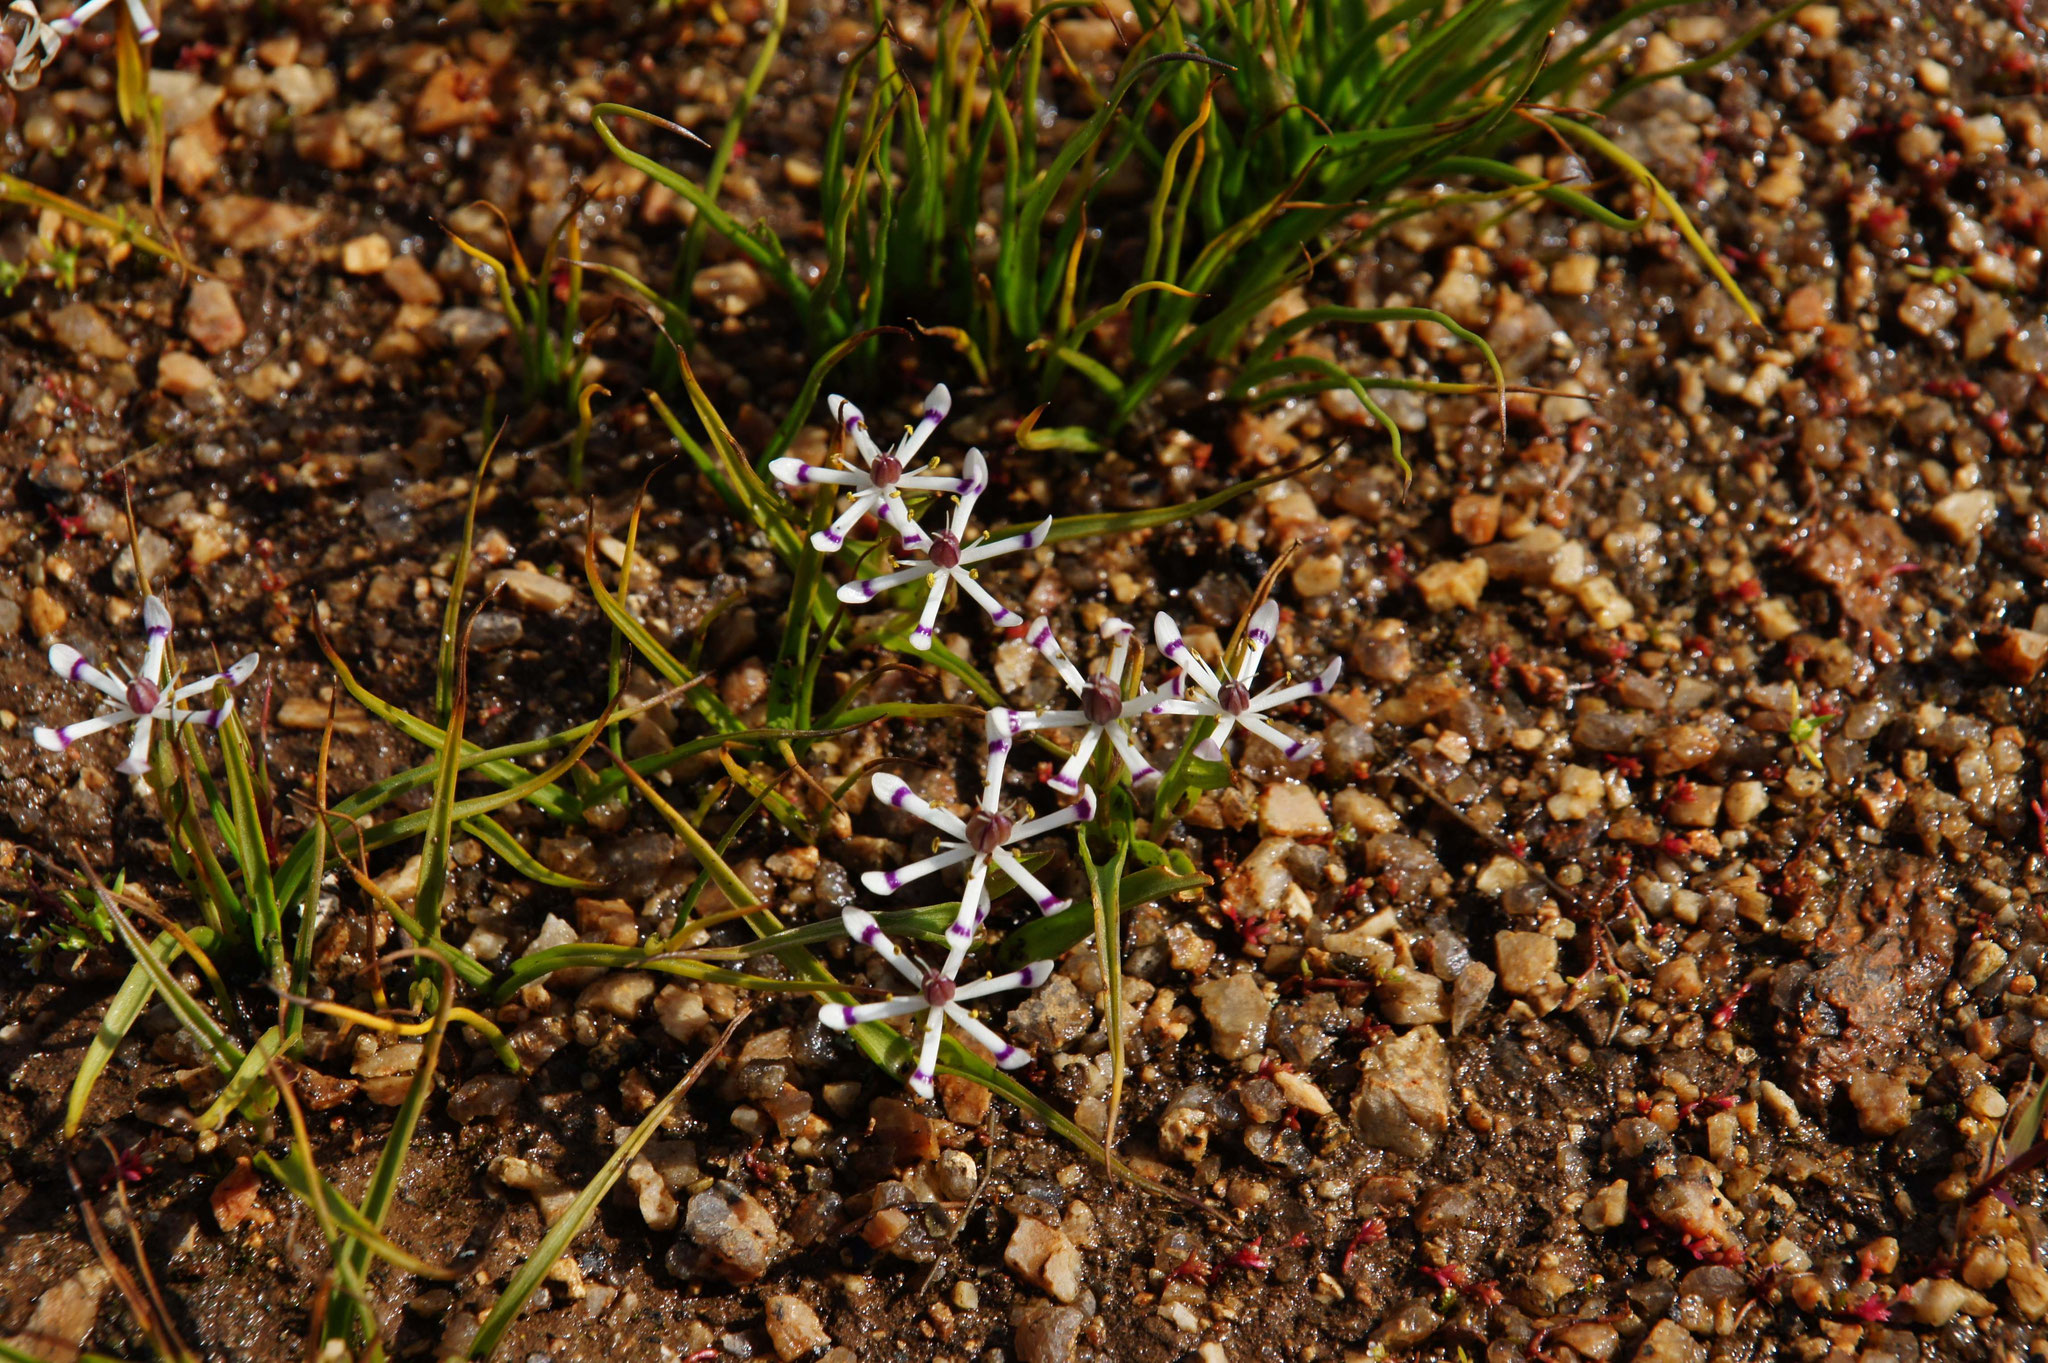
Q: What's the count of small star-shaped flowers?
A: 7